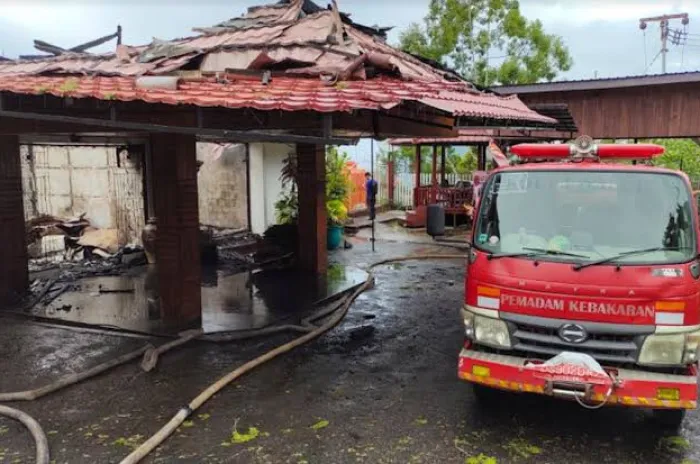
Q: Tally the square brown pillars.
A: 3